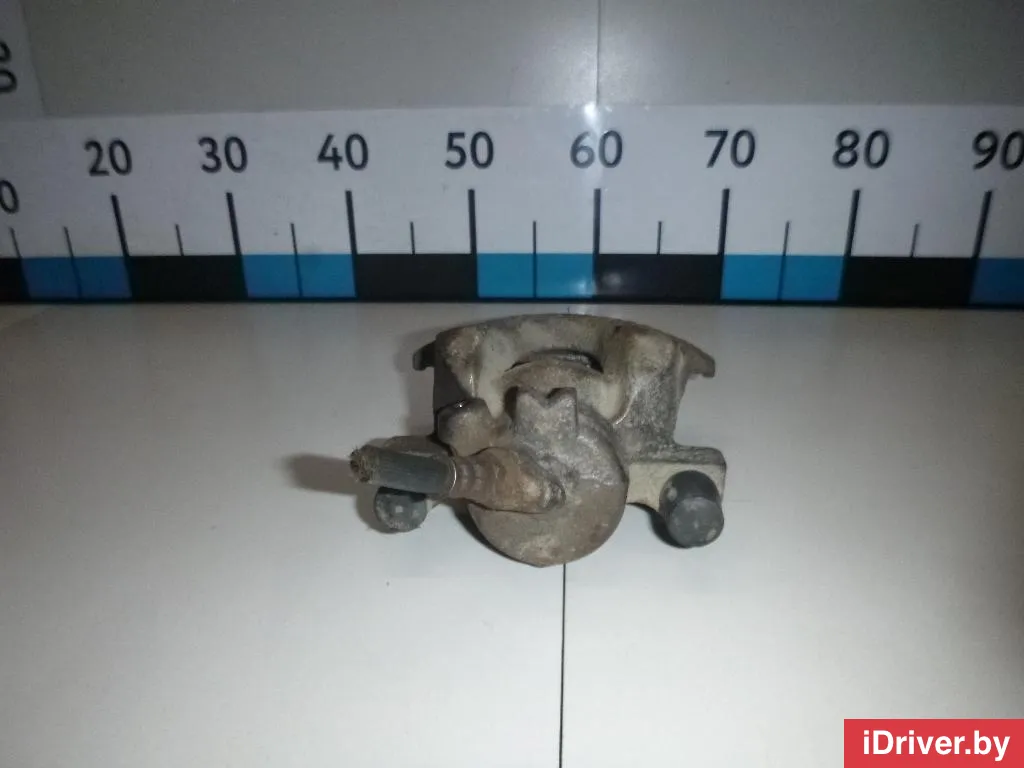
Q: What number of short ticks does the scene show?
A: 9